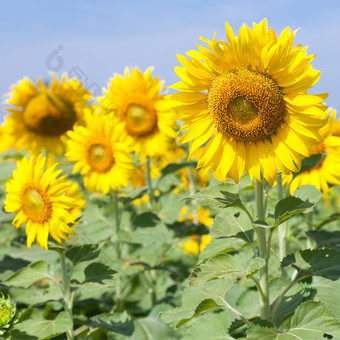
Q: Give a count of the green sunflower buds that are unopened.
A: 1